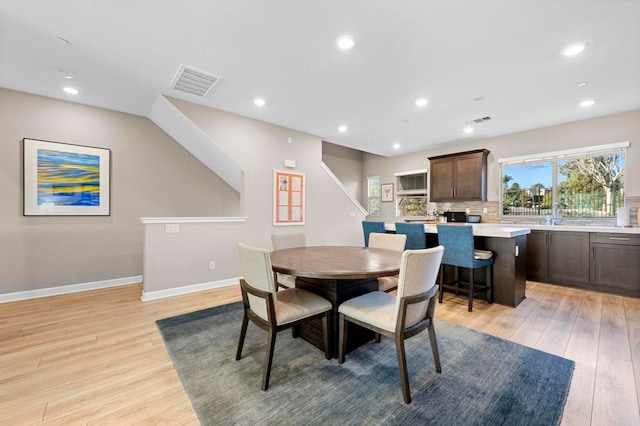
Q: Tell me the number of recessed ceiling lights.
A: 9